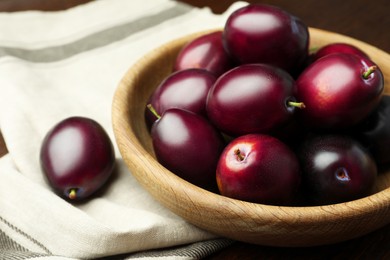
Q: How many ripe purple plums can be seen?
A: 11